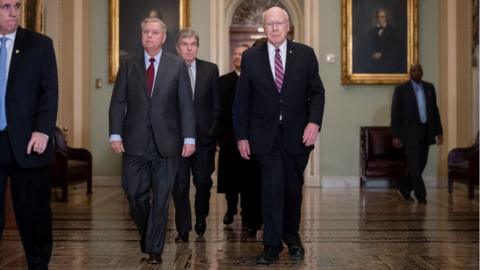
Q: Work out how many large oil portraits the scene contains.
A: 2